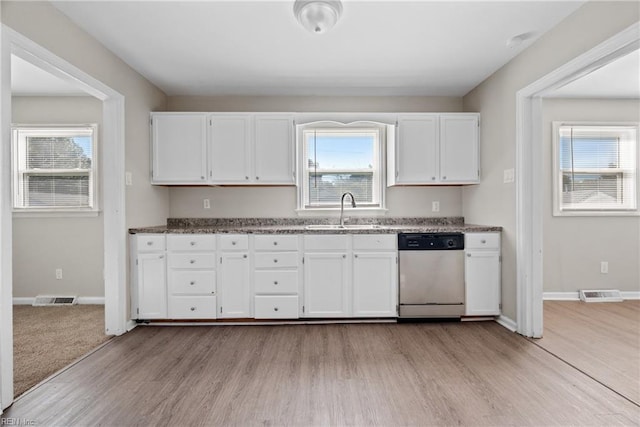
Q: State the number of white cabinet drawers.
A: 11